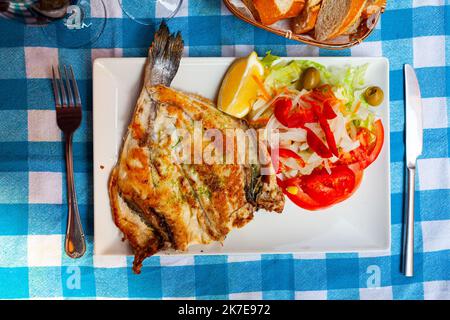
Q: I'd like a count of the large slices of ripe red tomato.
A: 2